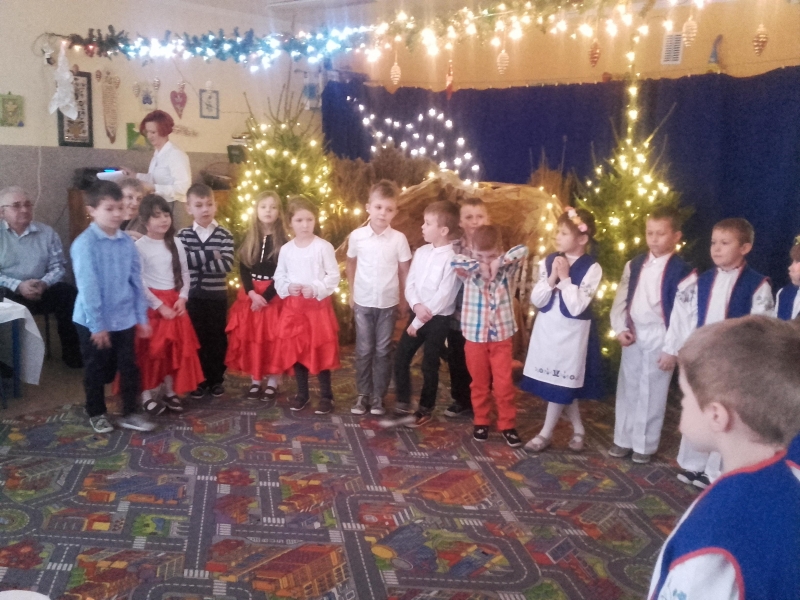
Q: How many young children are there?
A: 14